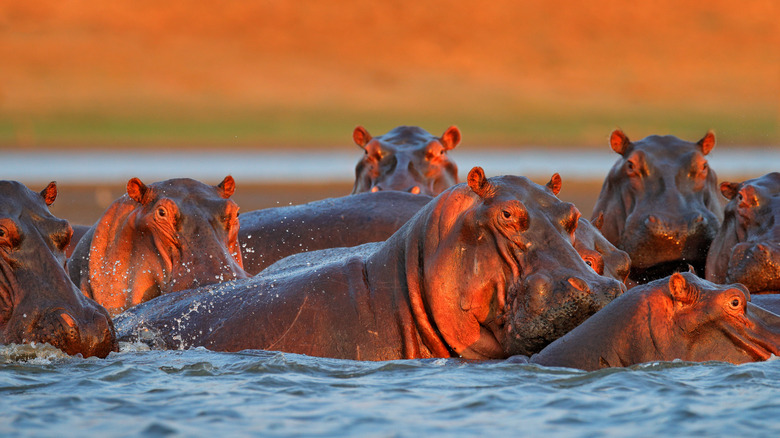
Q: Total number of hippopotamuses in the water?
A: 8